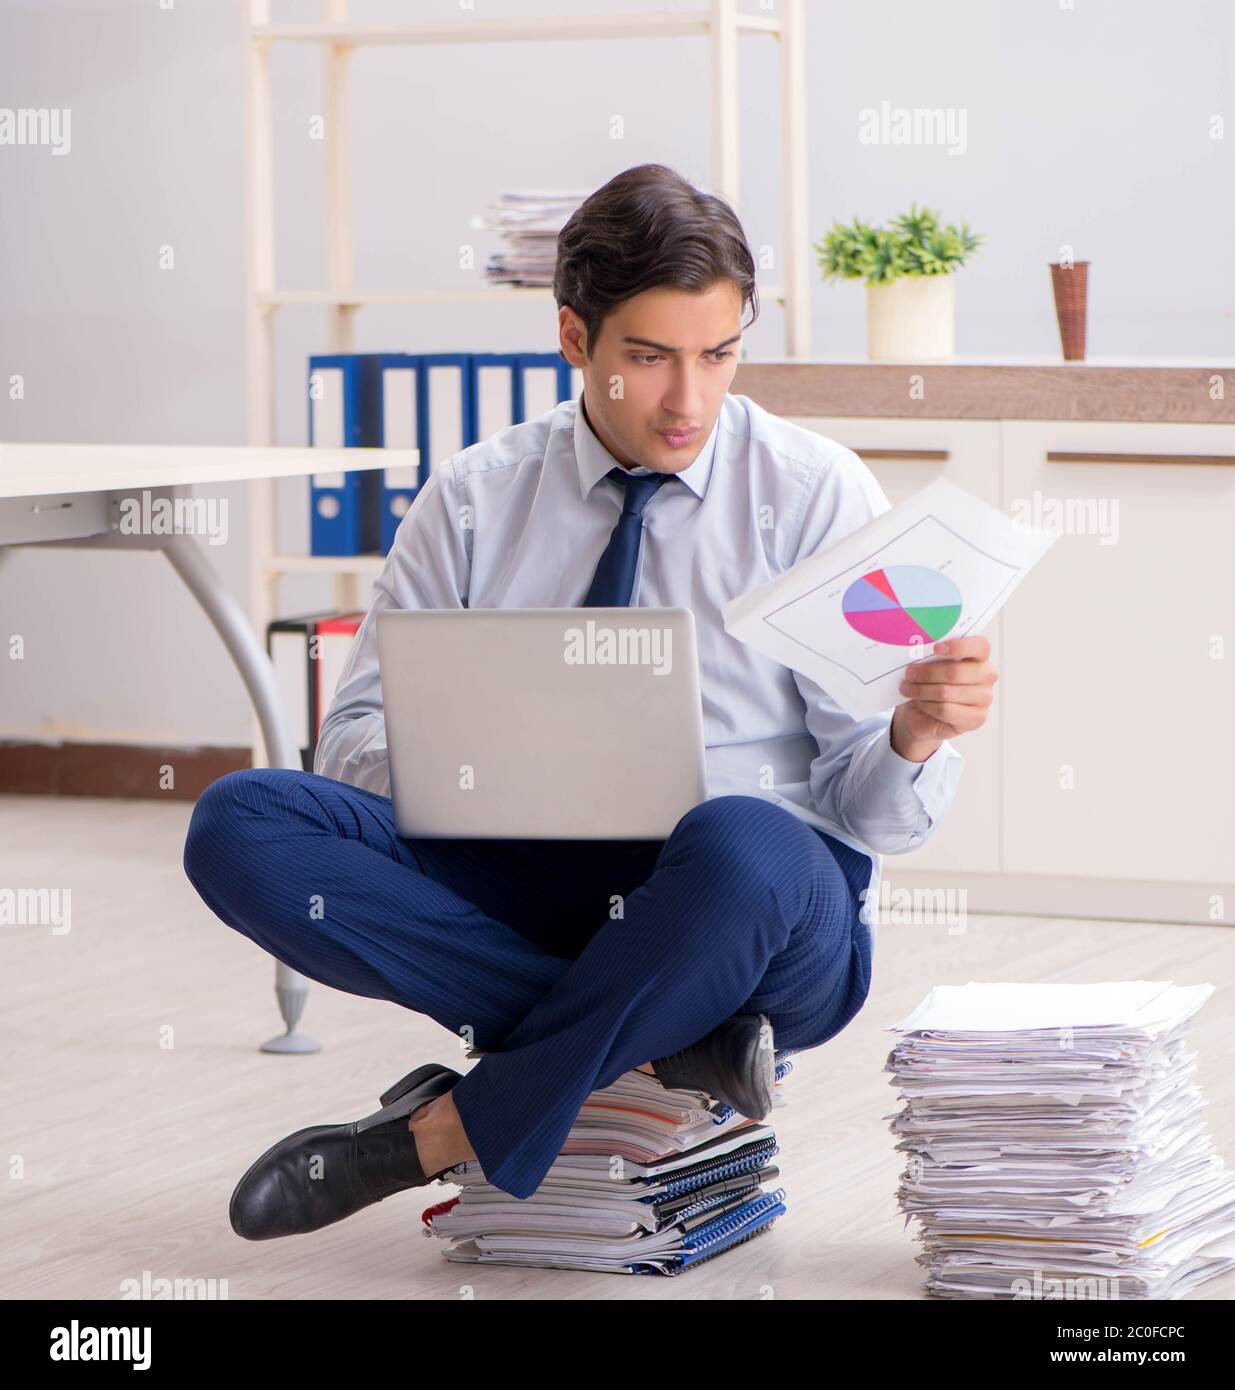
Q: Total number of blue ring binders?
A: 6